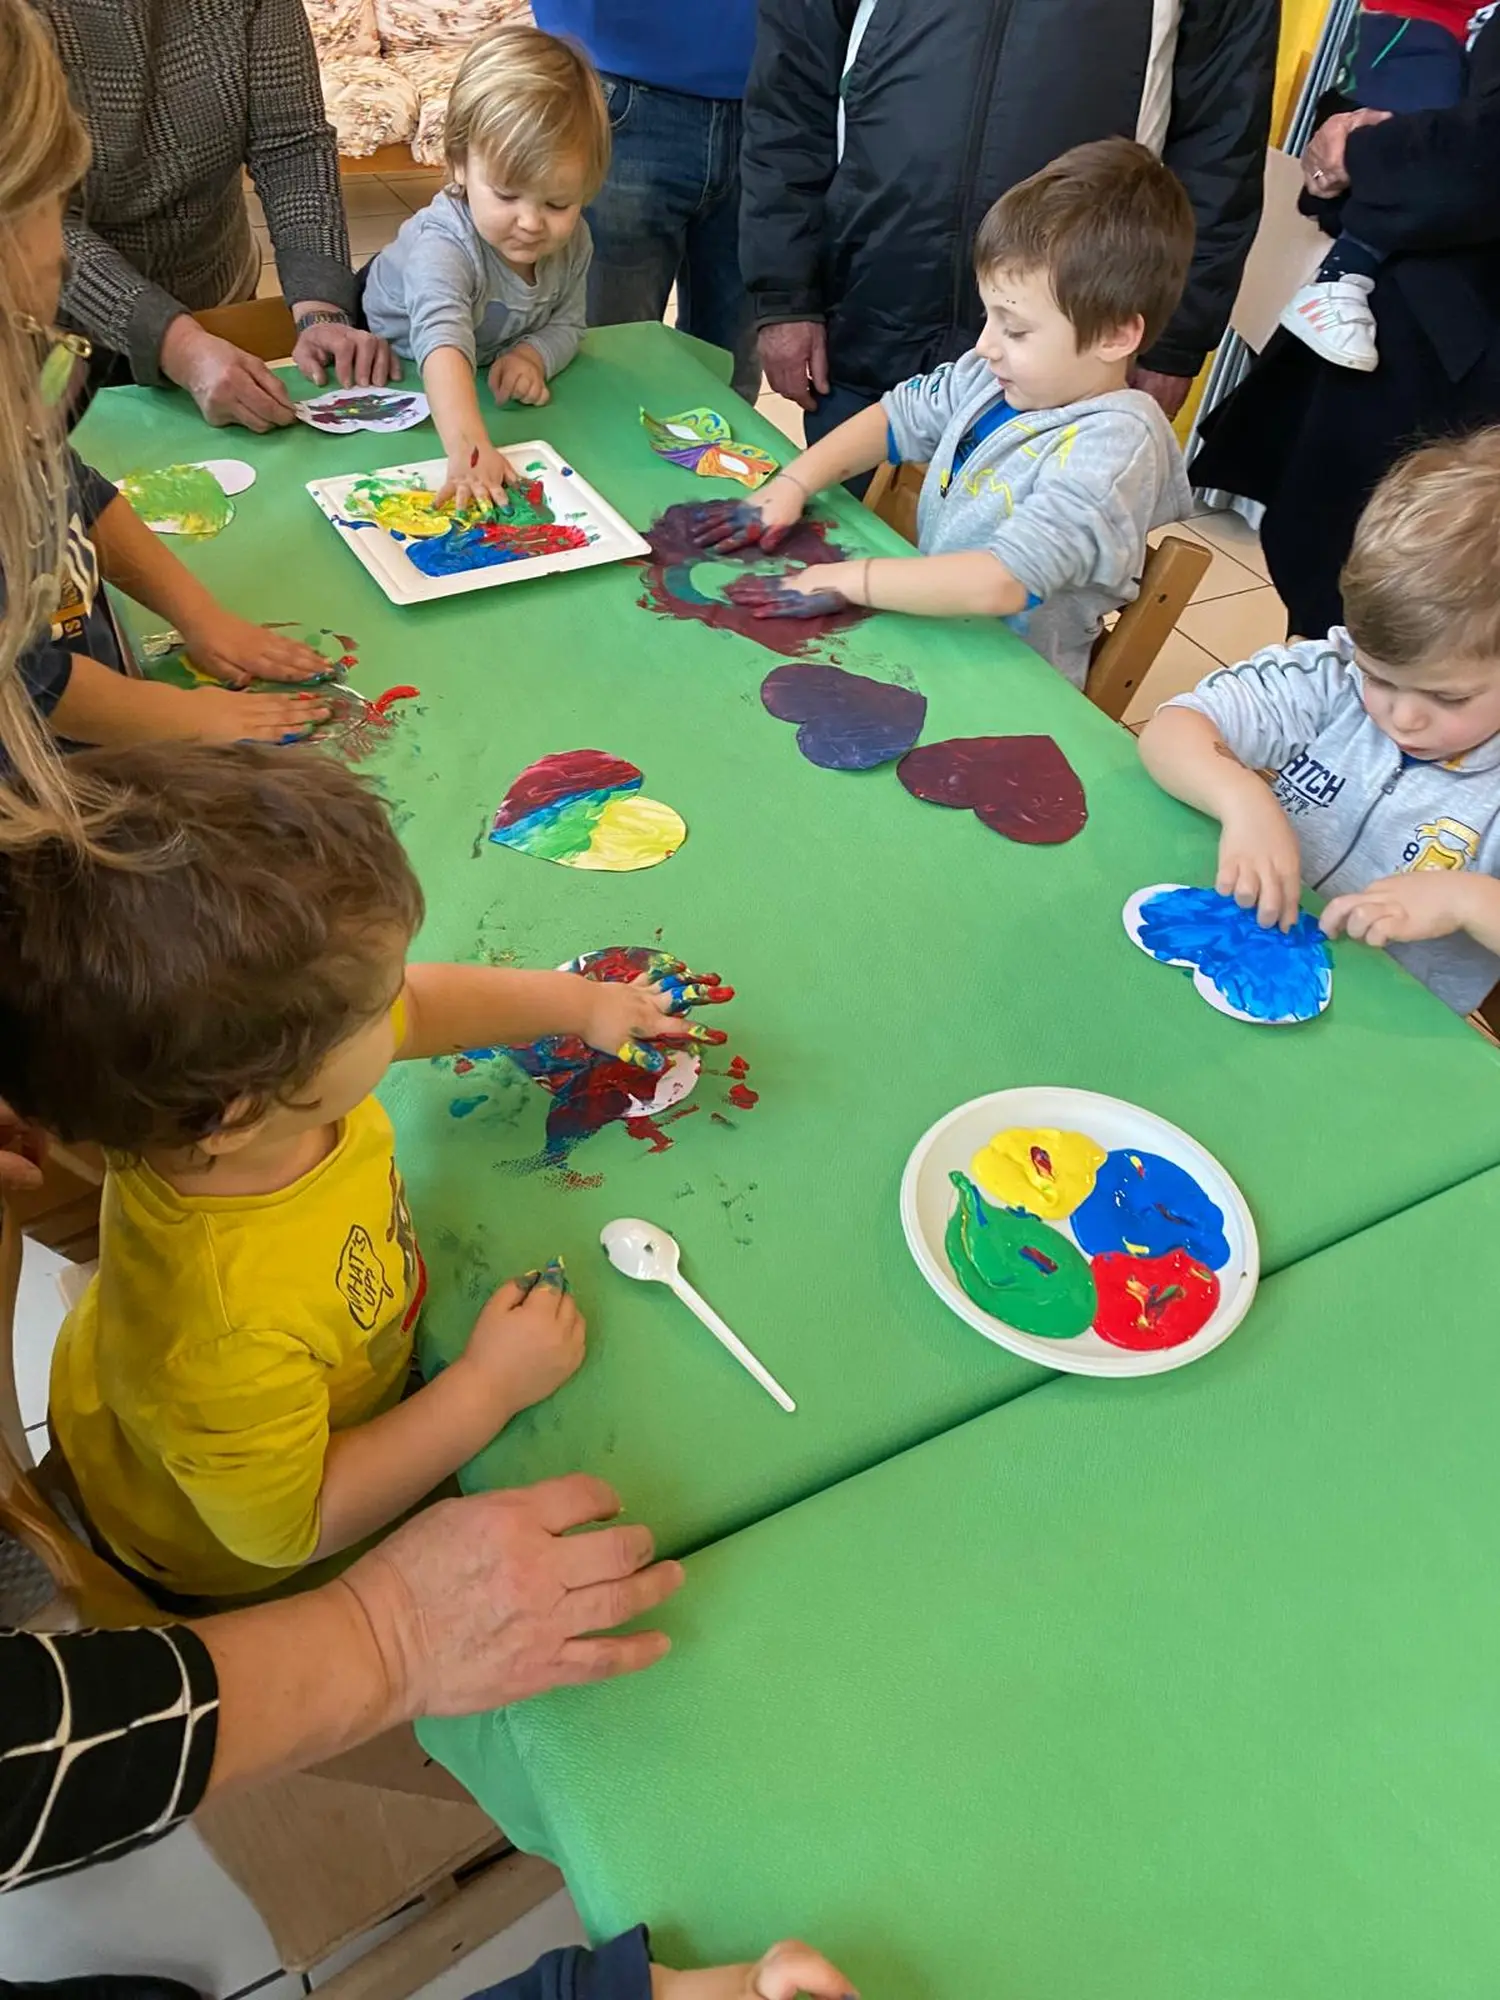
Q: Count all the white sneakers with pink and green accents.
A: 1